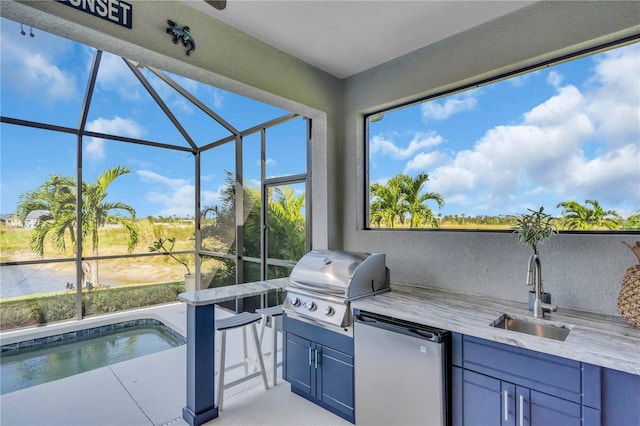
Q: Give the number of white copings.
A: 1